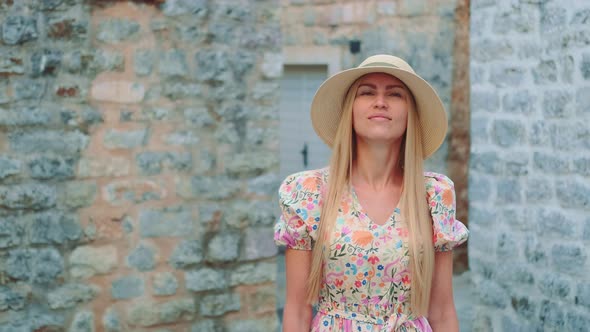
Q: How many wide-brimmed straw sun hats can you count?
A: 1